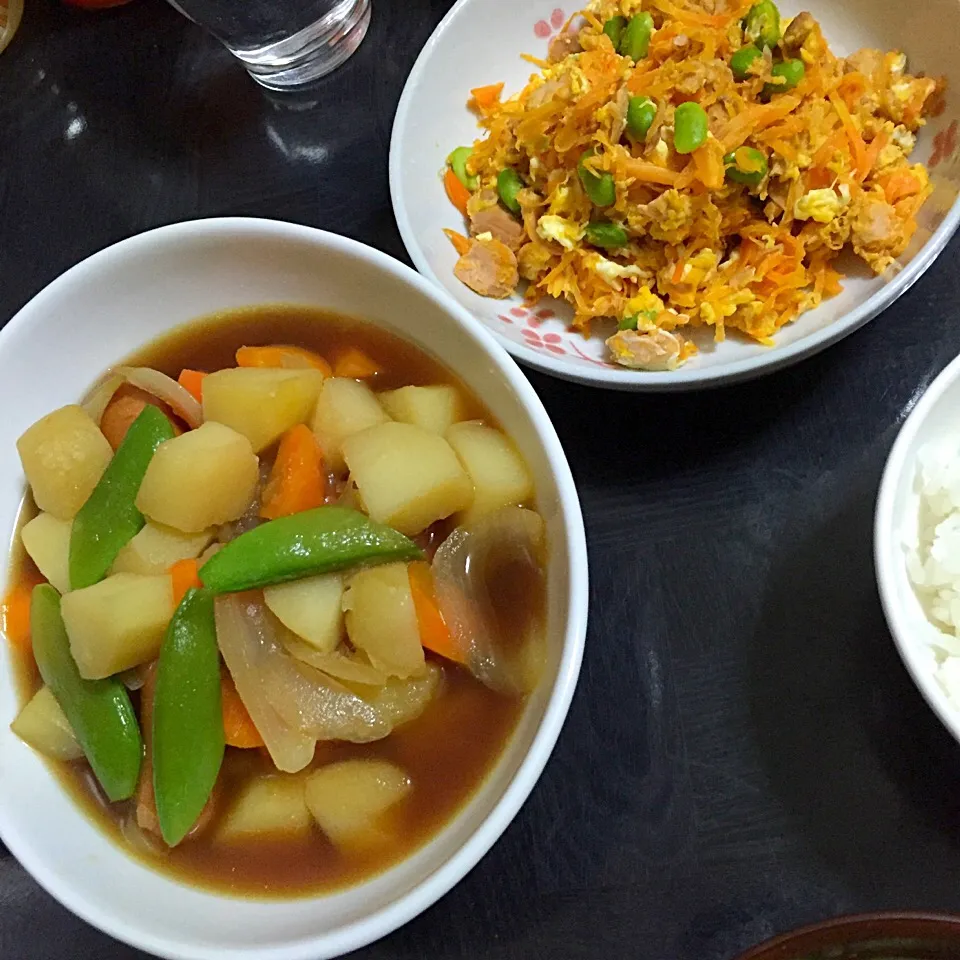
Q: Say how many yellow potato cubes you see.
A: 15